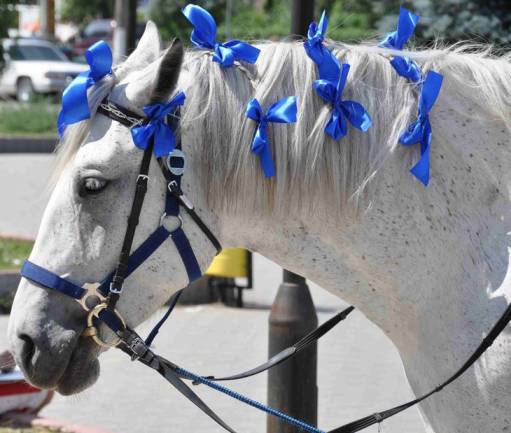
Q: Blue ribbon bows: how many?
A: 8